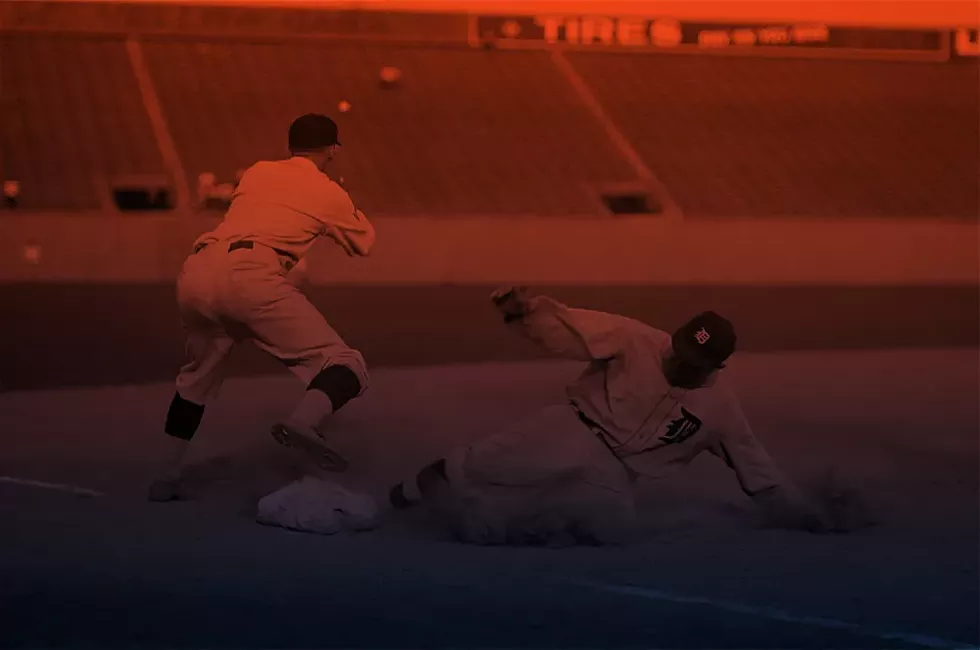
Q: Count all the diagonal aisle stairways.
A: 2